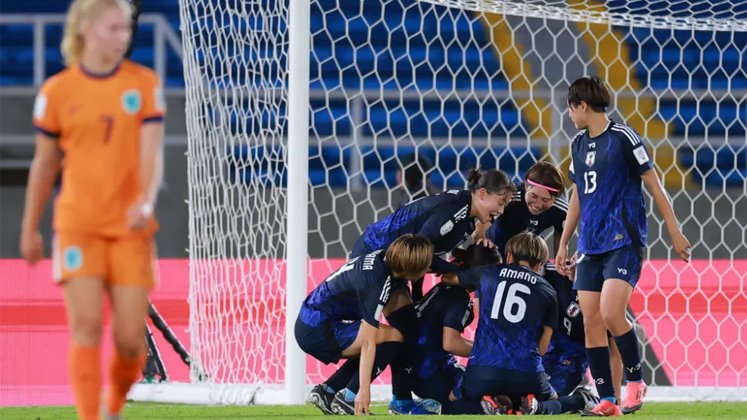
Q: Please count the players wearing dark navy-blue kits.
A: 7